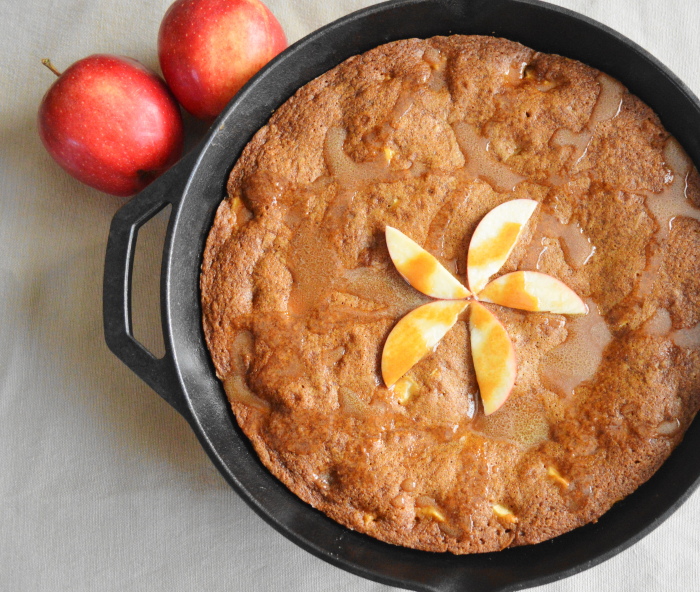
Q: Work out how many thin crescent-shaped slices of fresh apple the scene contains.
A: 5